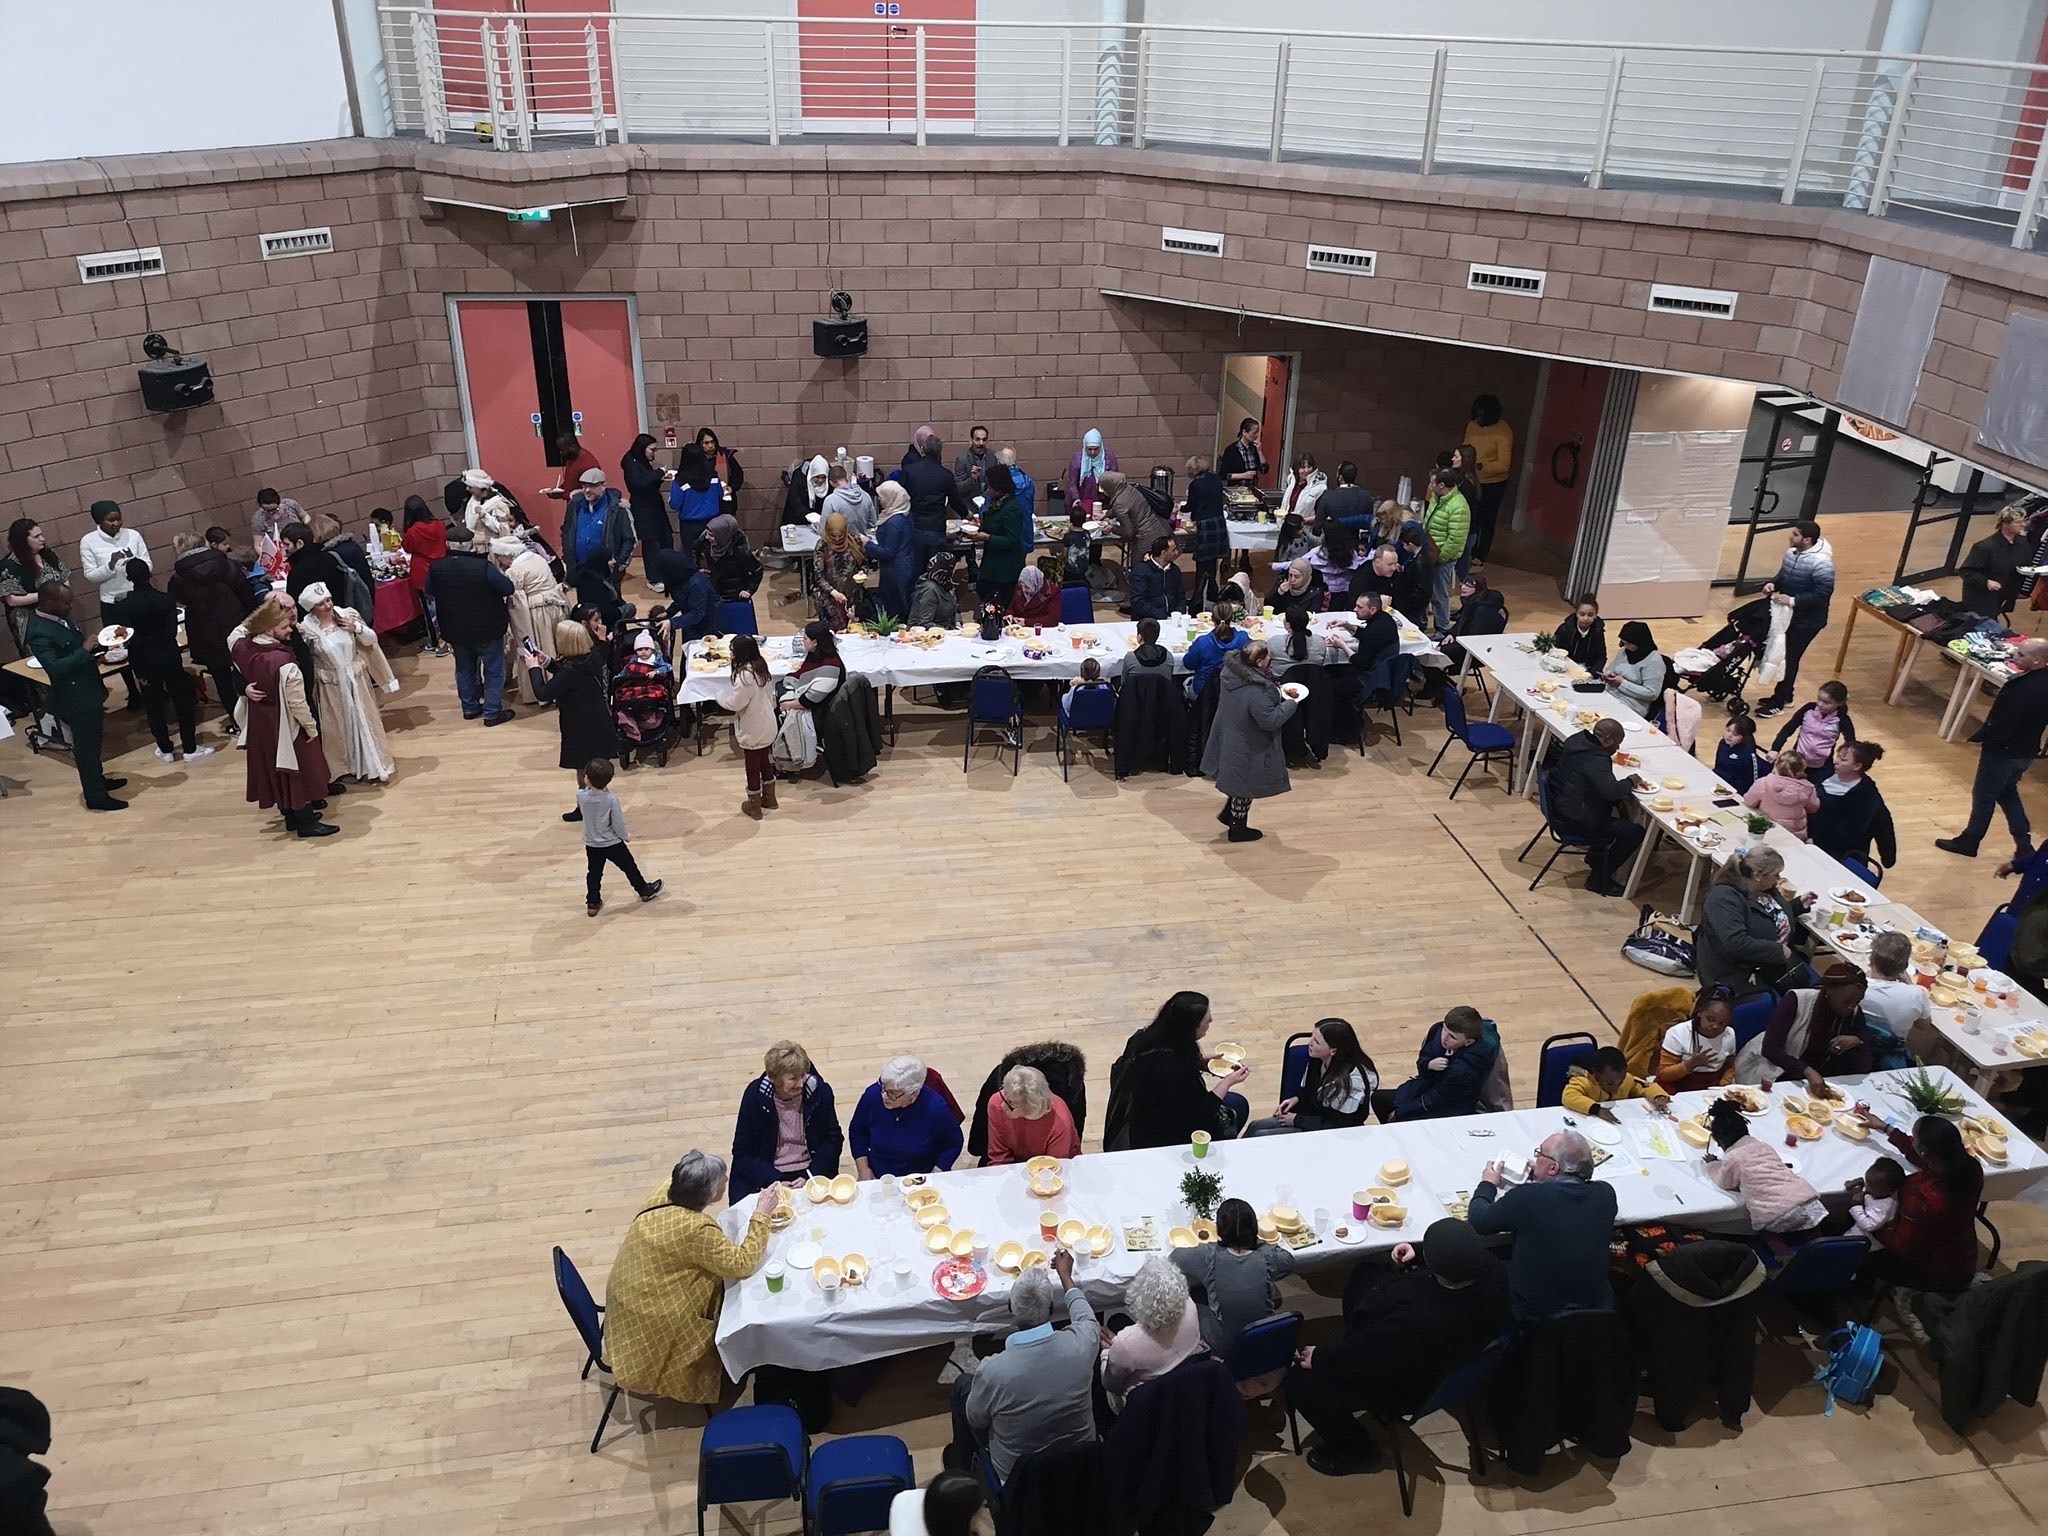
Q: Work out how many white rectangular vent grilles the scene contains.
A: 6